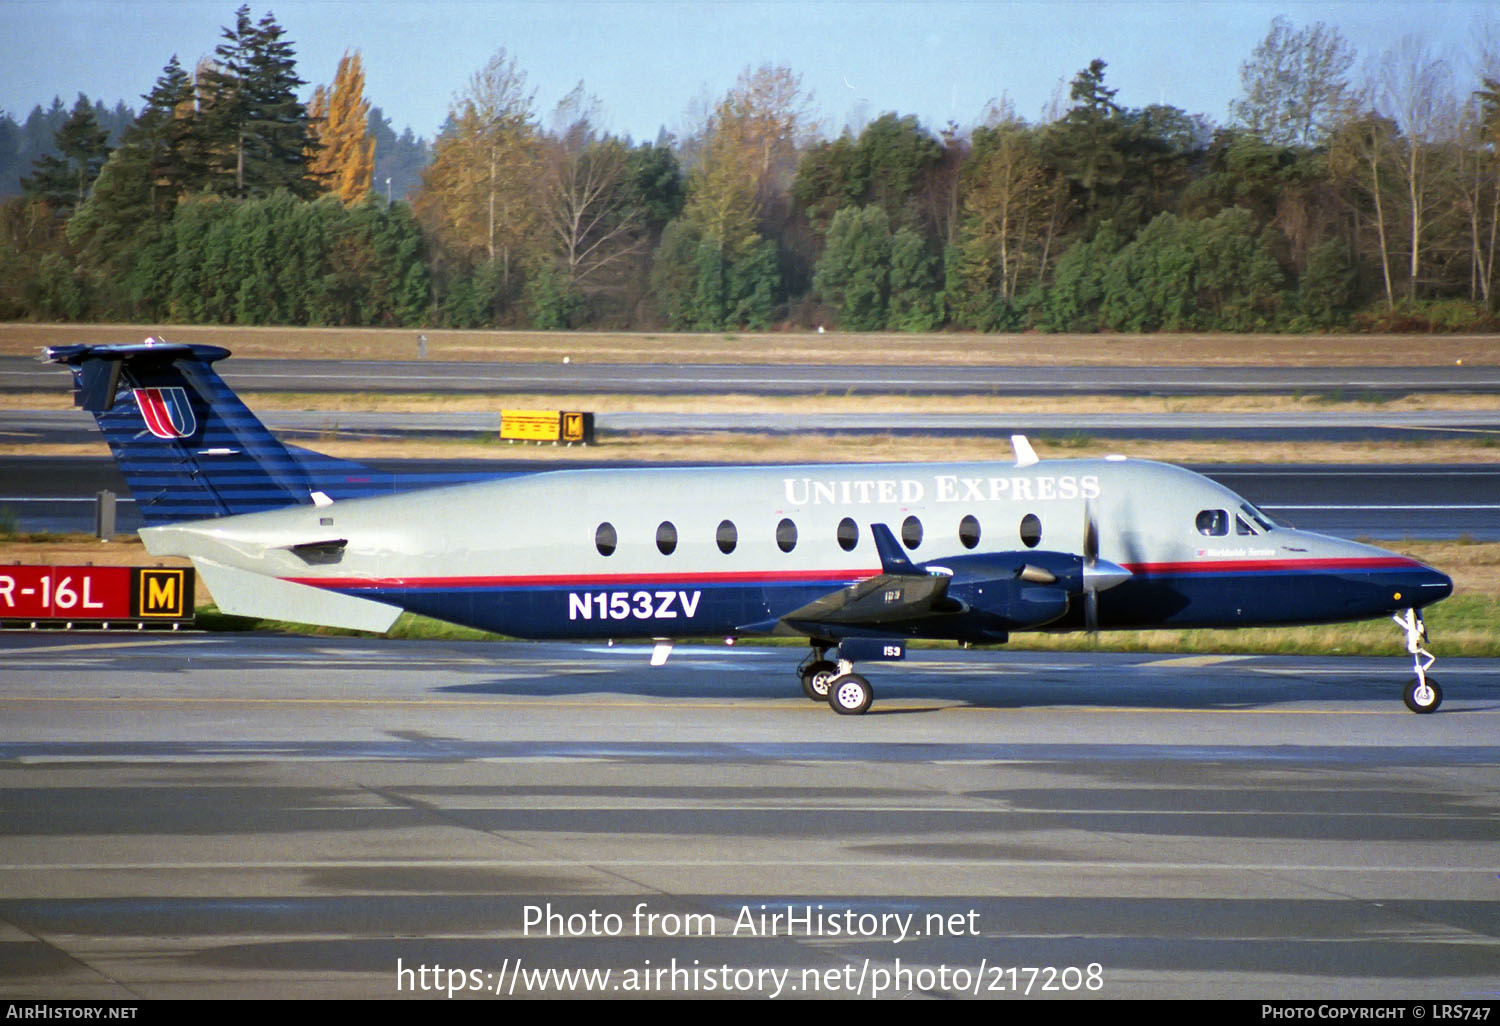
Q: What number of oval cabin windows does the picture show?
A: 8